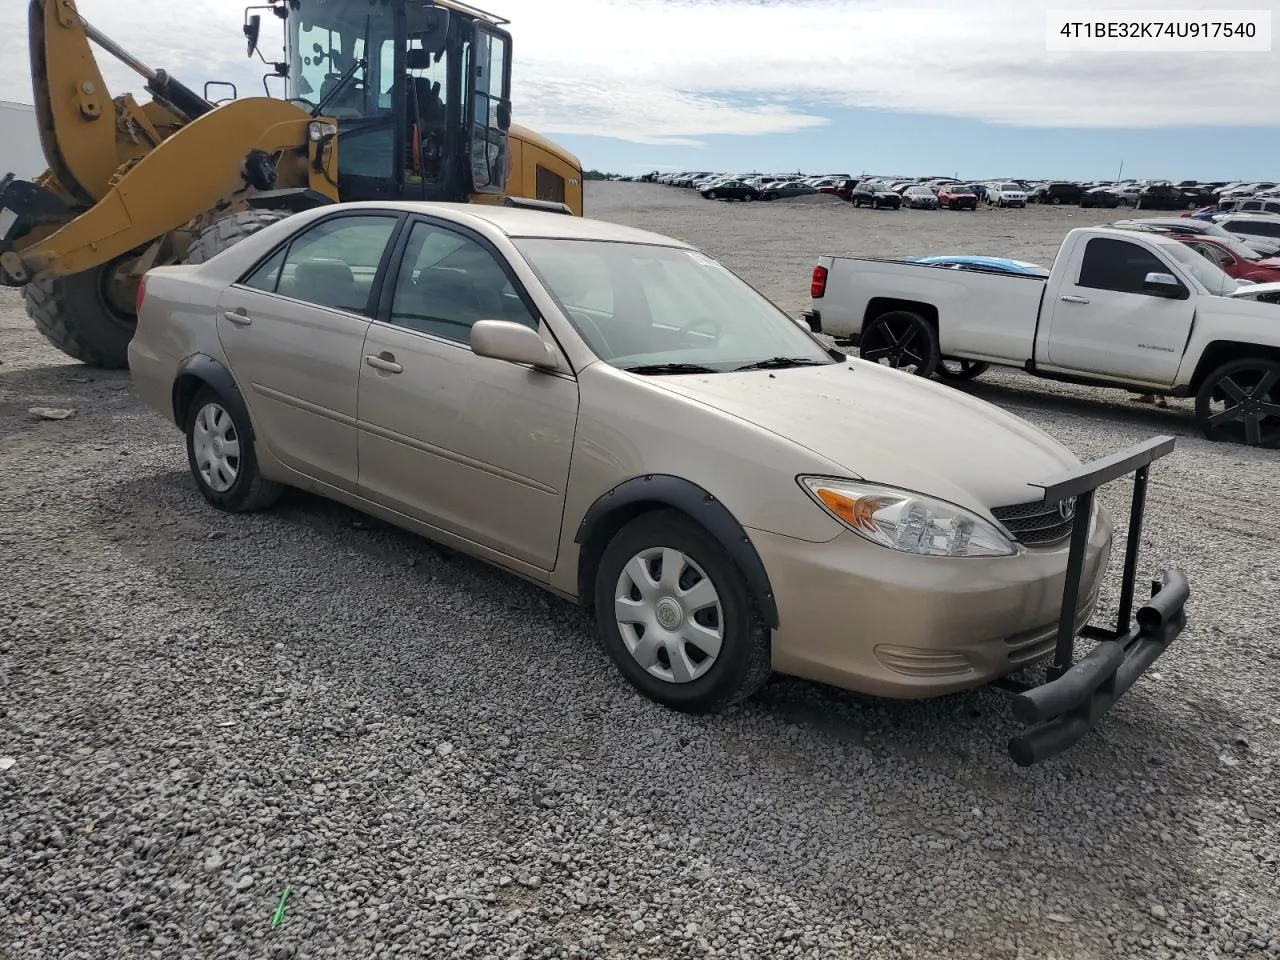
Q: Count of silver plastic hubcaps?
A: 2